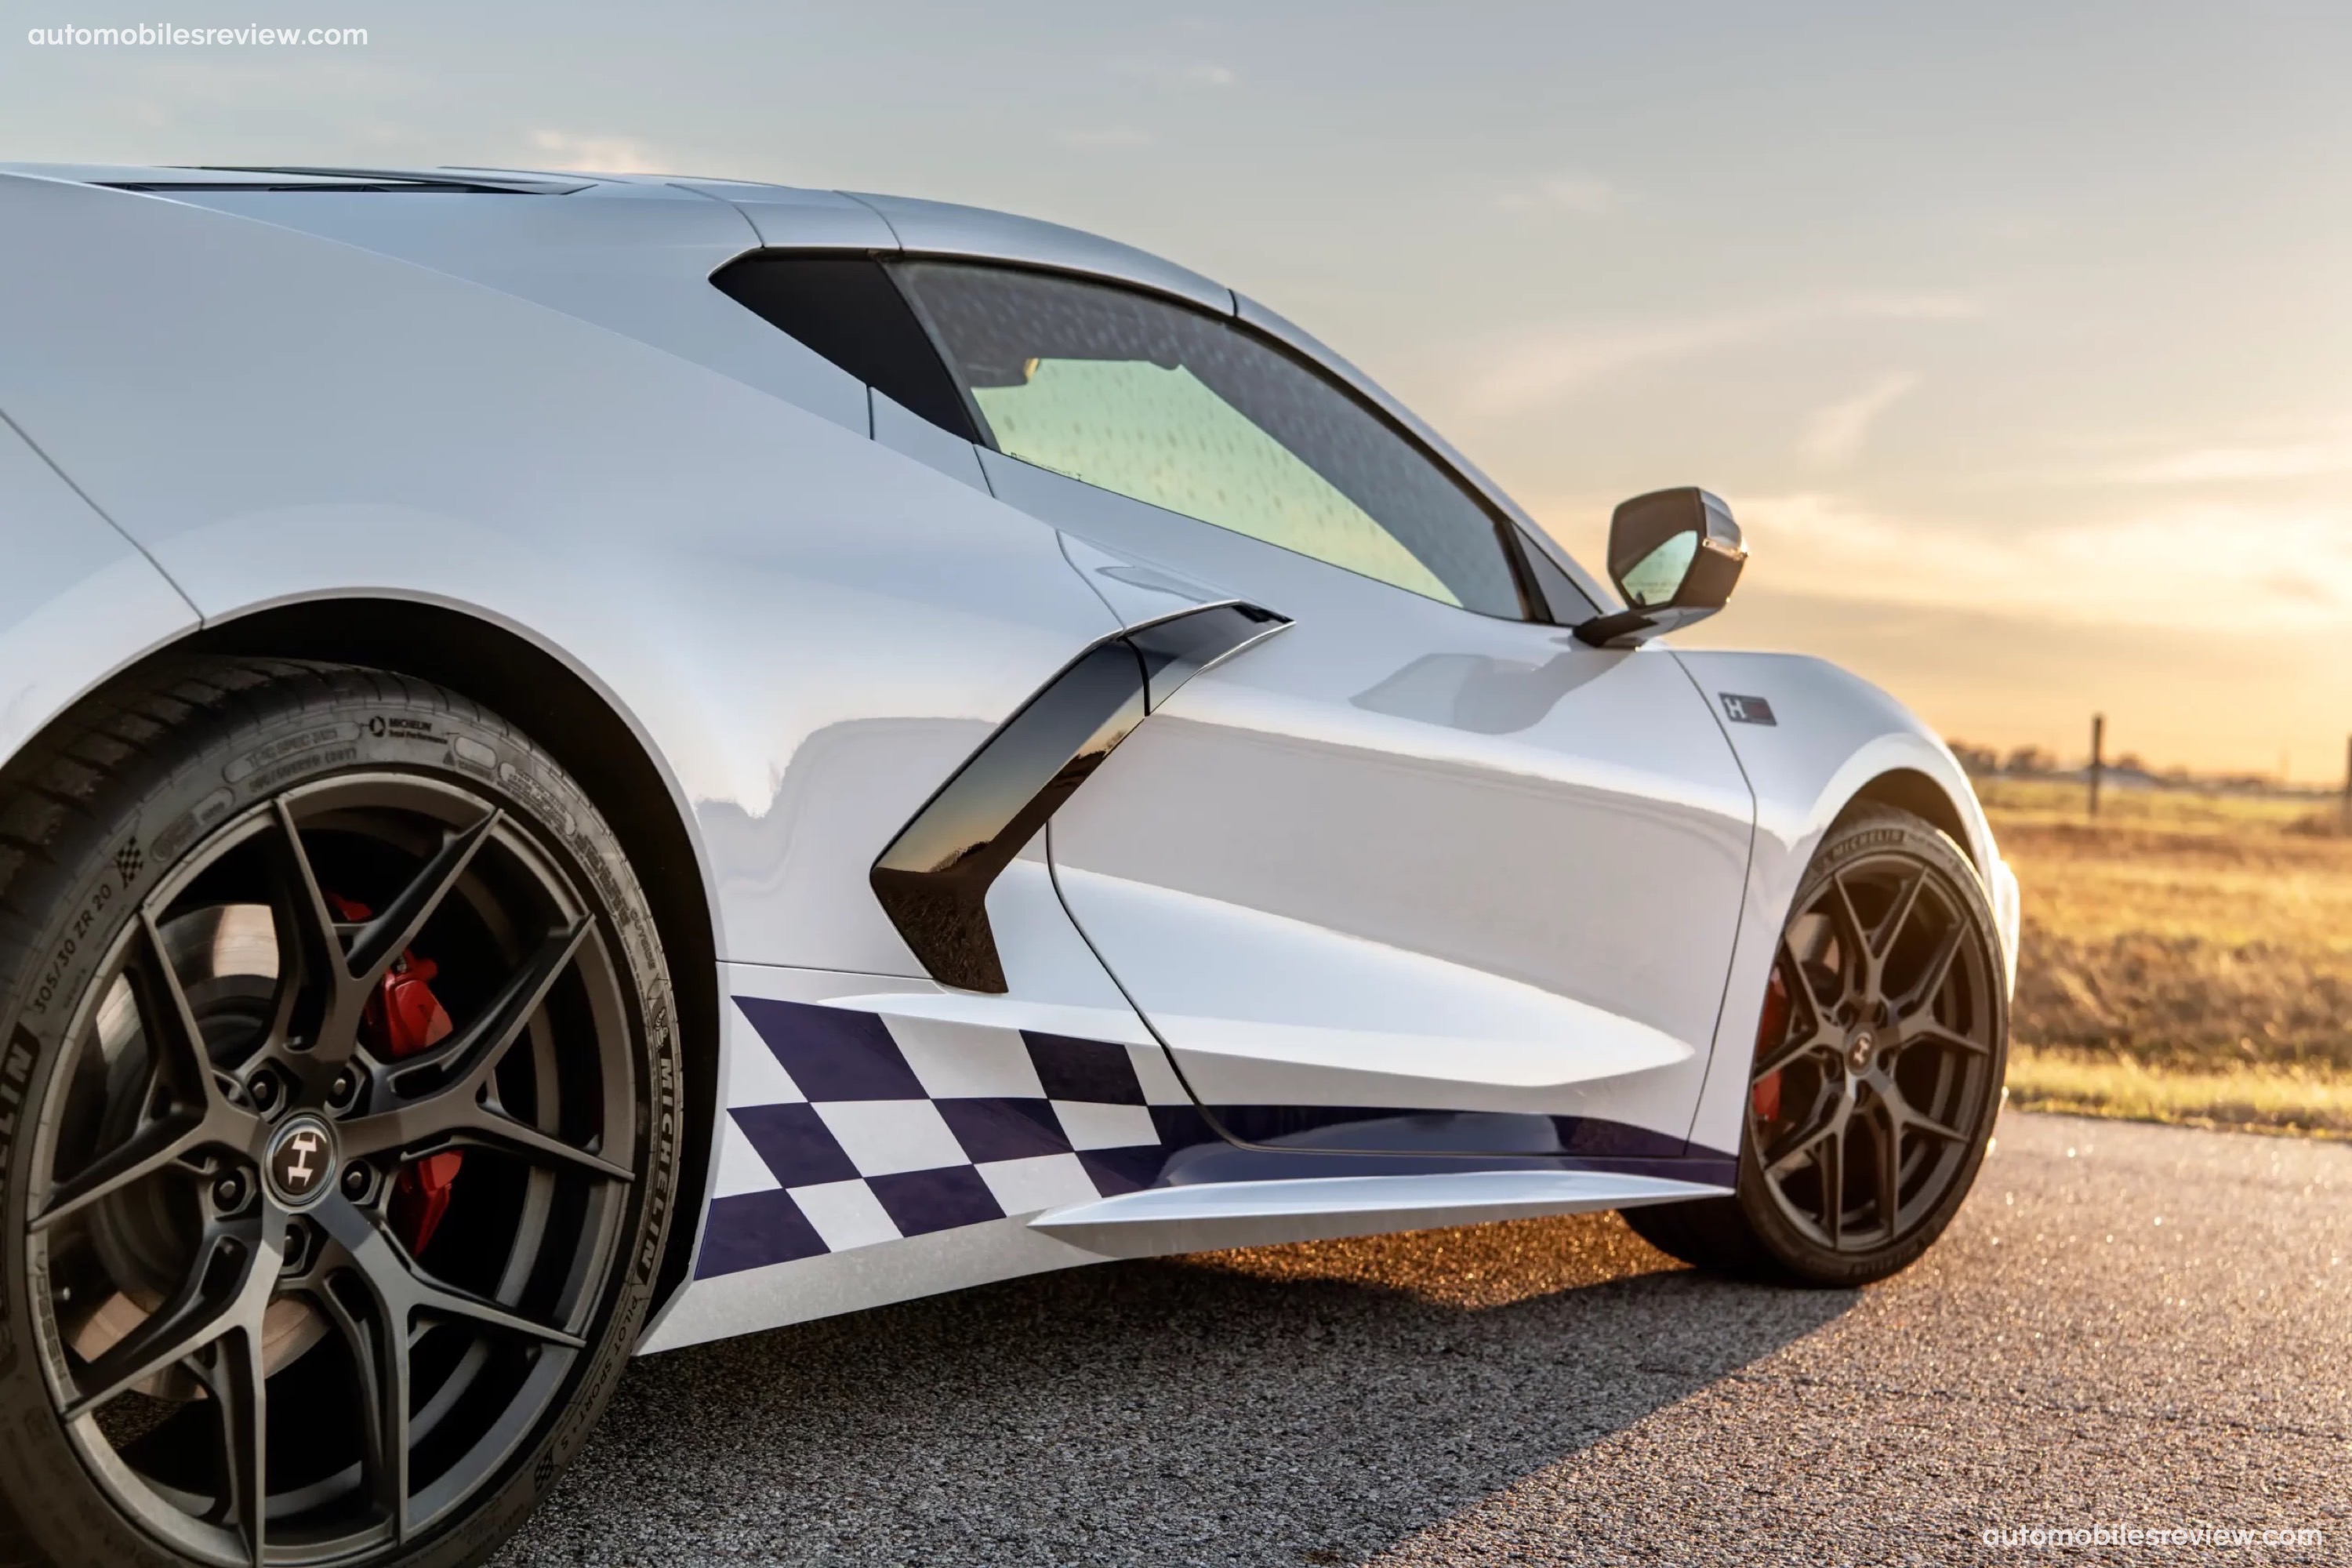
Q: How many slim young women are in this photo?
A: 0